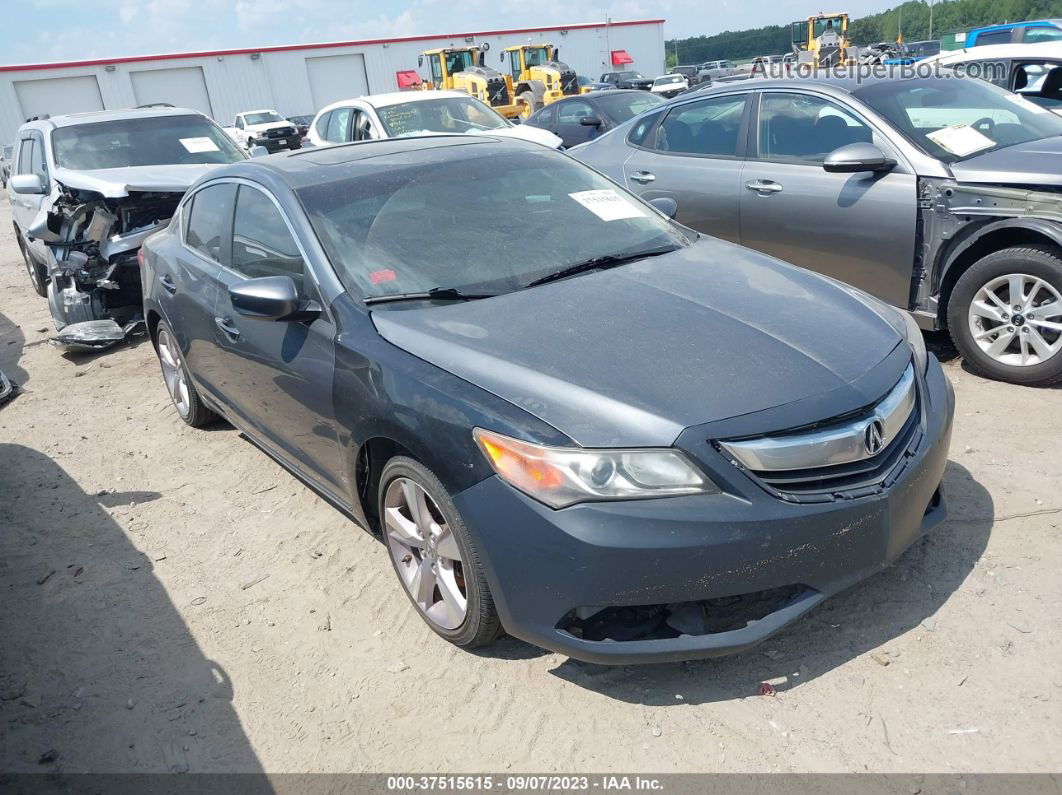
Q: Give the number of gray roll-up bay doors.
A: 3